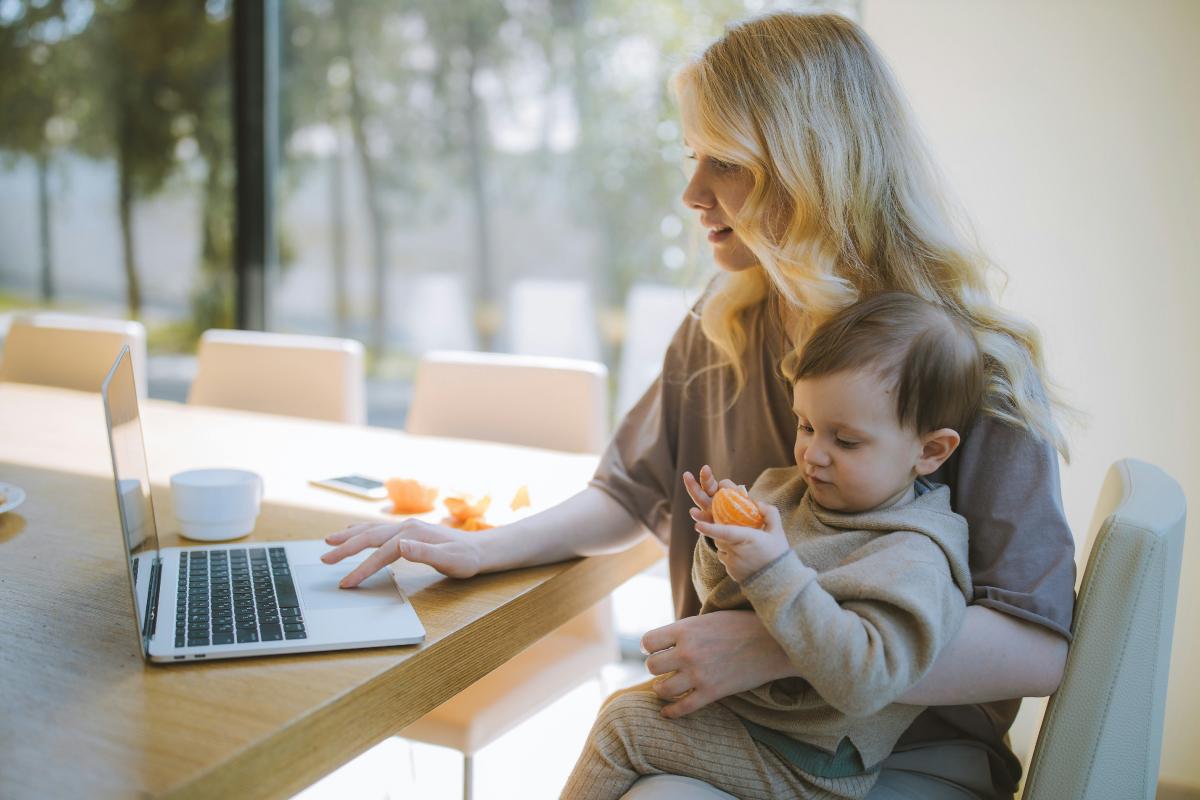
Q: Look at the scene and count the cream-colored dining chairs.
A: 4